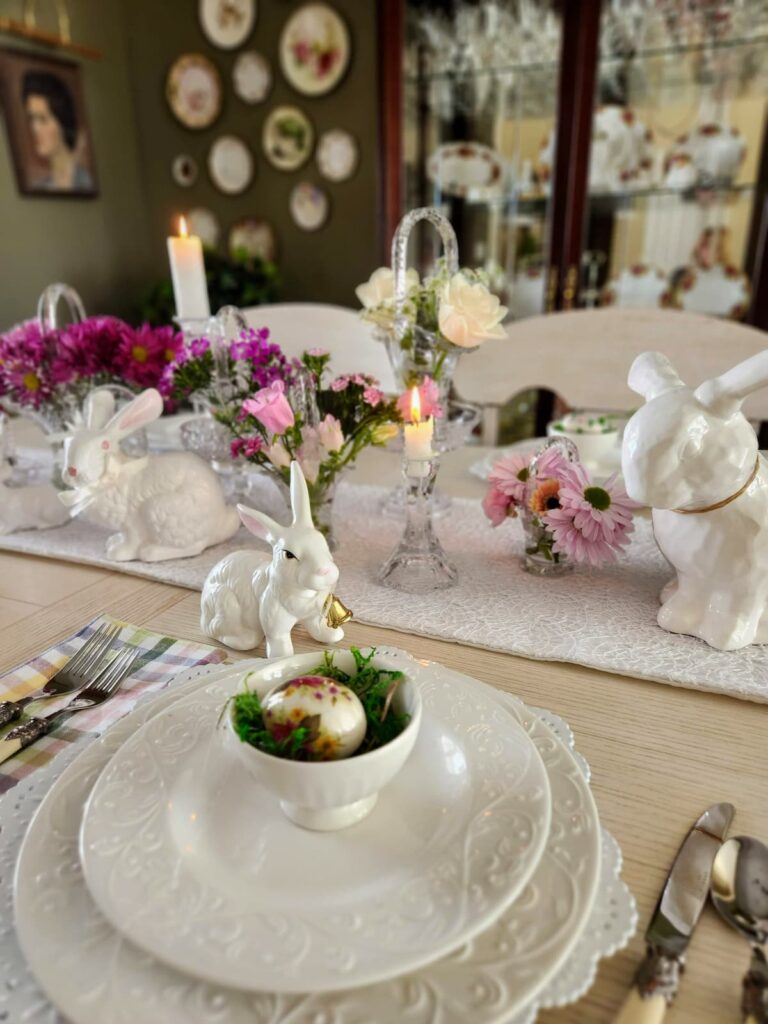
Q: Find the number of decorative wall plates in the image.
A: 11